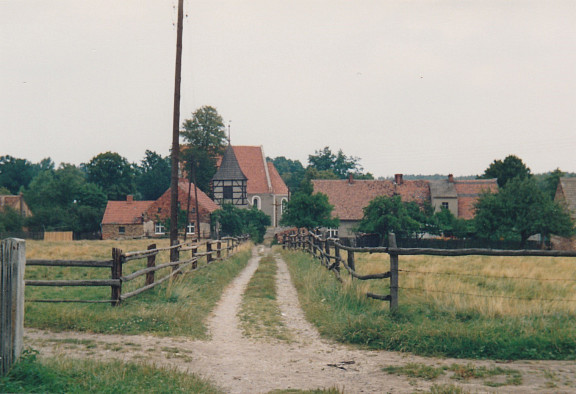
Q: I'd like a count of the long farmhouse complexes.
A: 1